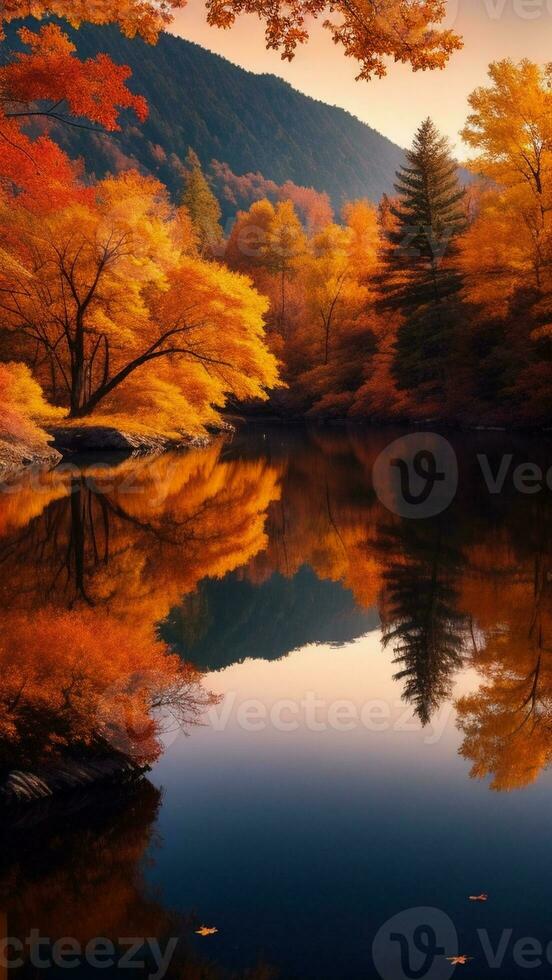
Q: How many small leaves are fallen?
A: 3